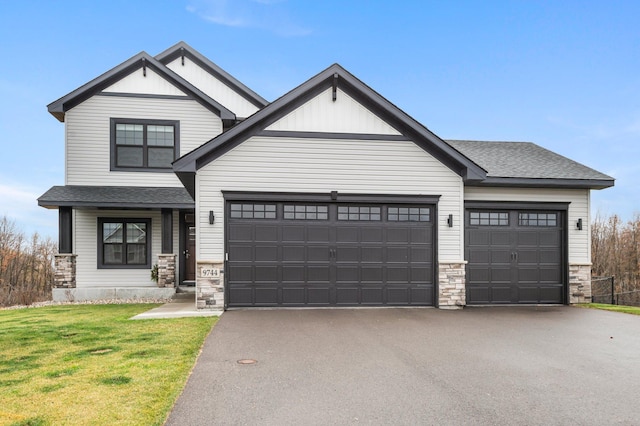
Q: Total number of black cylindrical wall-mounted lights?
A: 3